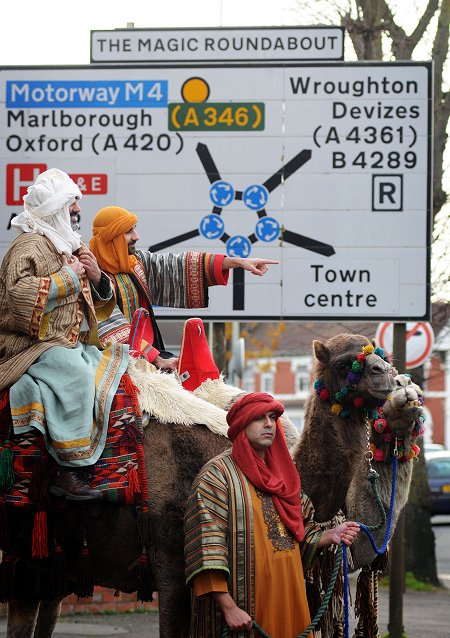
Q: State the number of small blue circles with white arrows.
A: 5